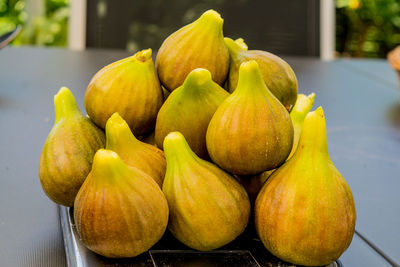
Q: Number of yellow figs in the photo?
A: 11